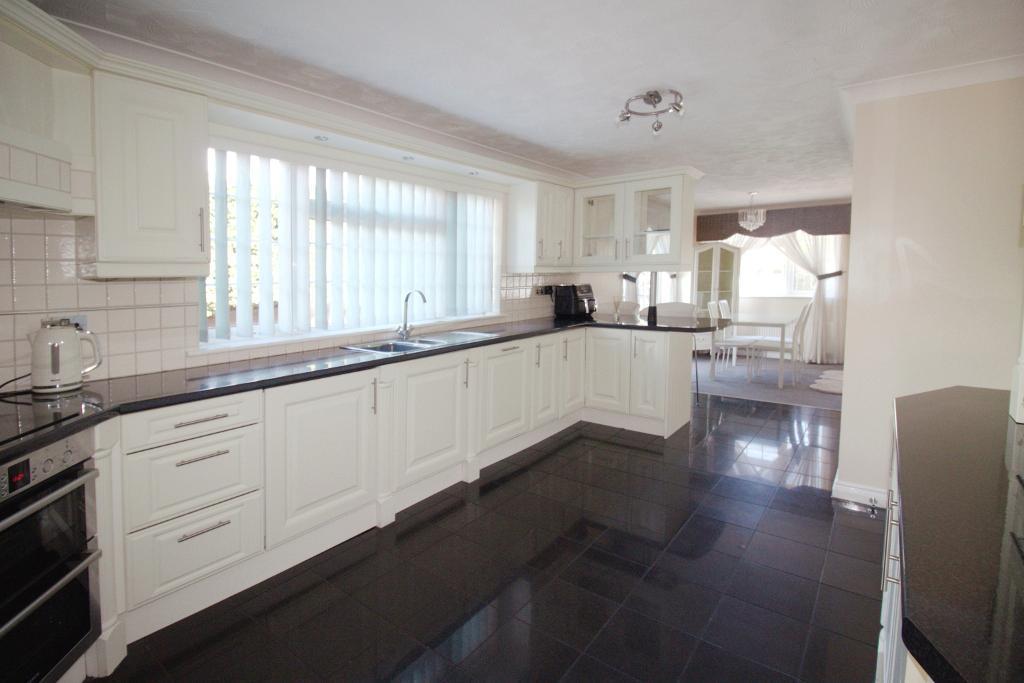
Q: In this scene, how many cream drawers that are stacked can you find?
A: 3